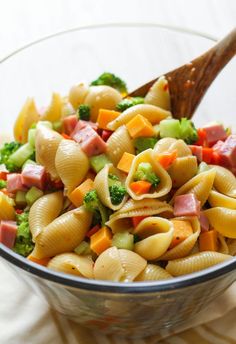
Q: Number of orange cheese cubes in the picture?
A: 7